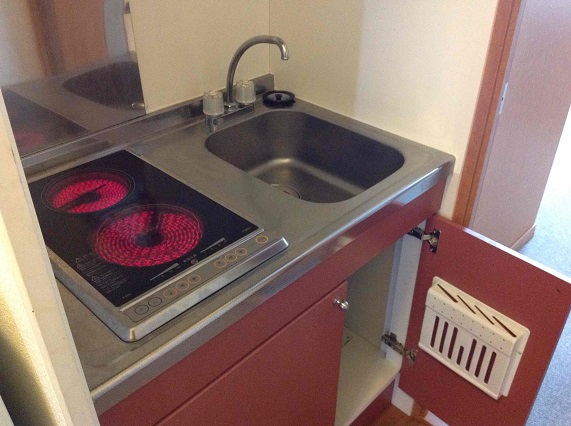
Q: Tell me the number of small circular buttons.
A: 9